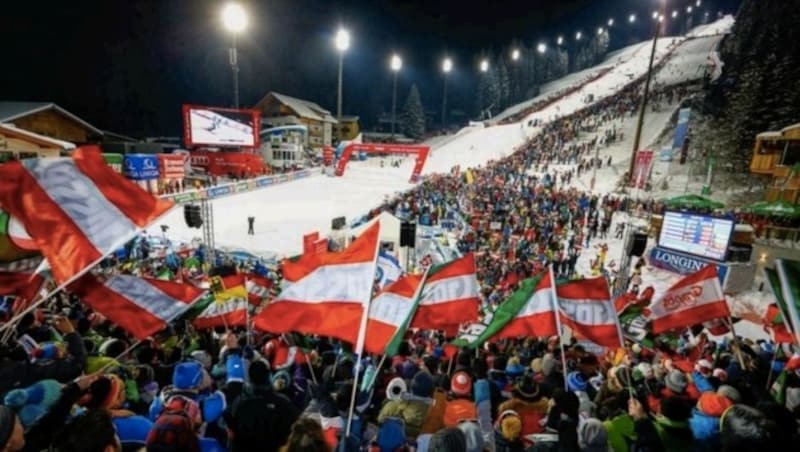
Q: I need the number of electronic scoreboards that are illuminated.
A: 2